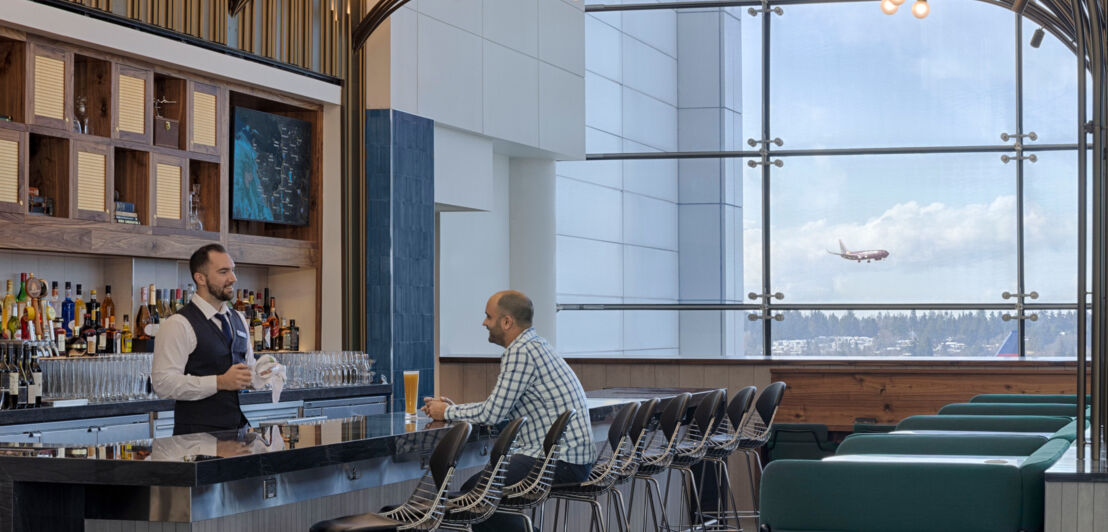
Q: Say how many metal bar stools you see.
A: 9